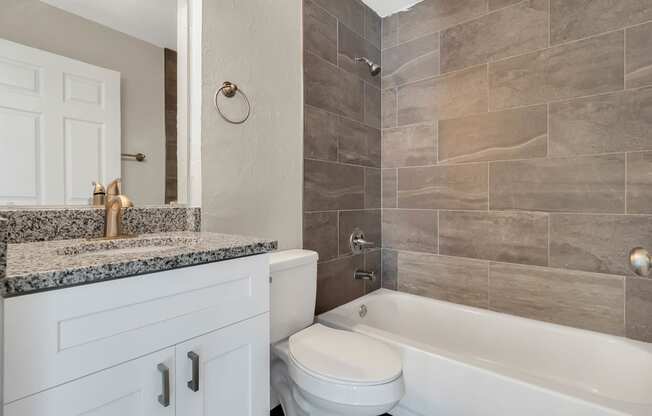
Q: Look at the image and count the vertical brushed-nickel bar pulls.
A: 2